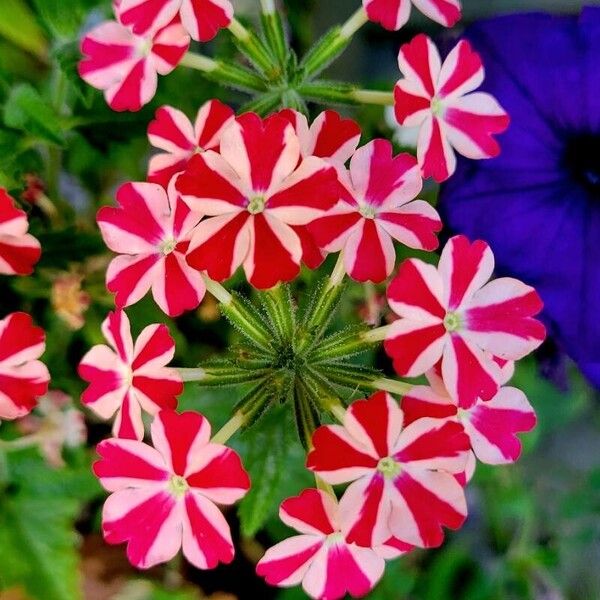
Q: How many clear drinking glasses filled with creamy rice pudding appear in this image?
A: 0